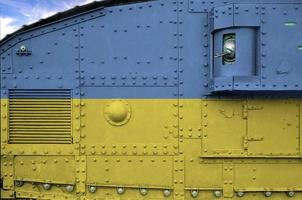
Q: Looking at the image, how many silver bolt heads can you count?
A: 12